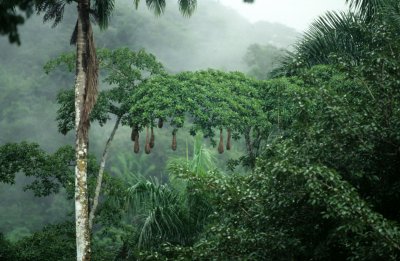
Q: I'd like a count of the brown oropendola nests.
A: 8